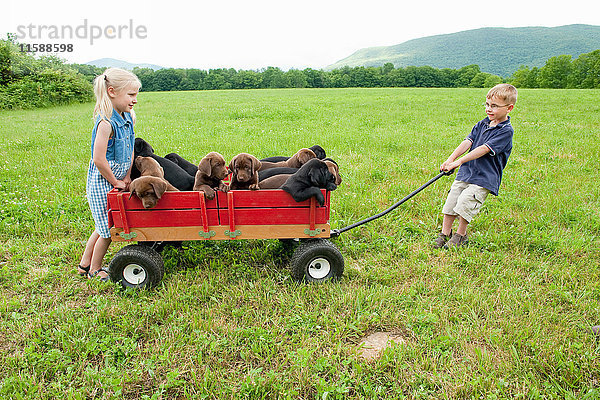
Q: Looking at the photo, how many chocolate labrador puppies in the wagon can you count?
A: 6